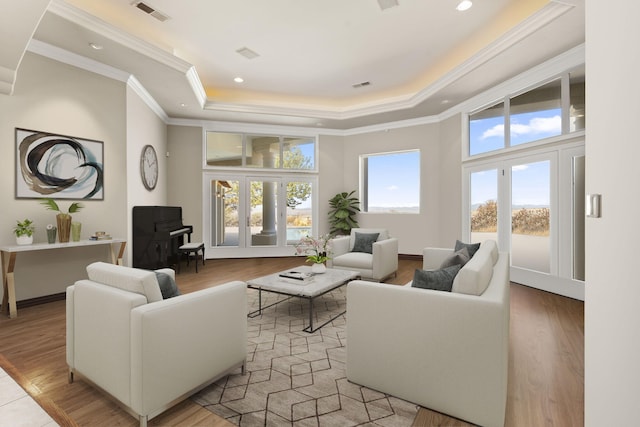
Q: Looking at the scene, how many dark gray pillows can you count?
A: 4